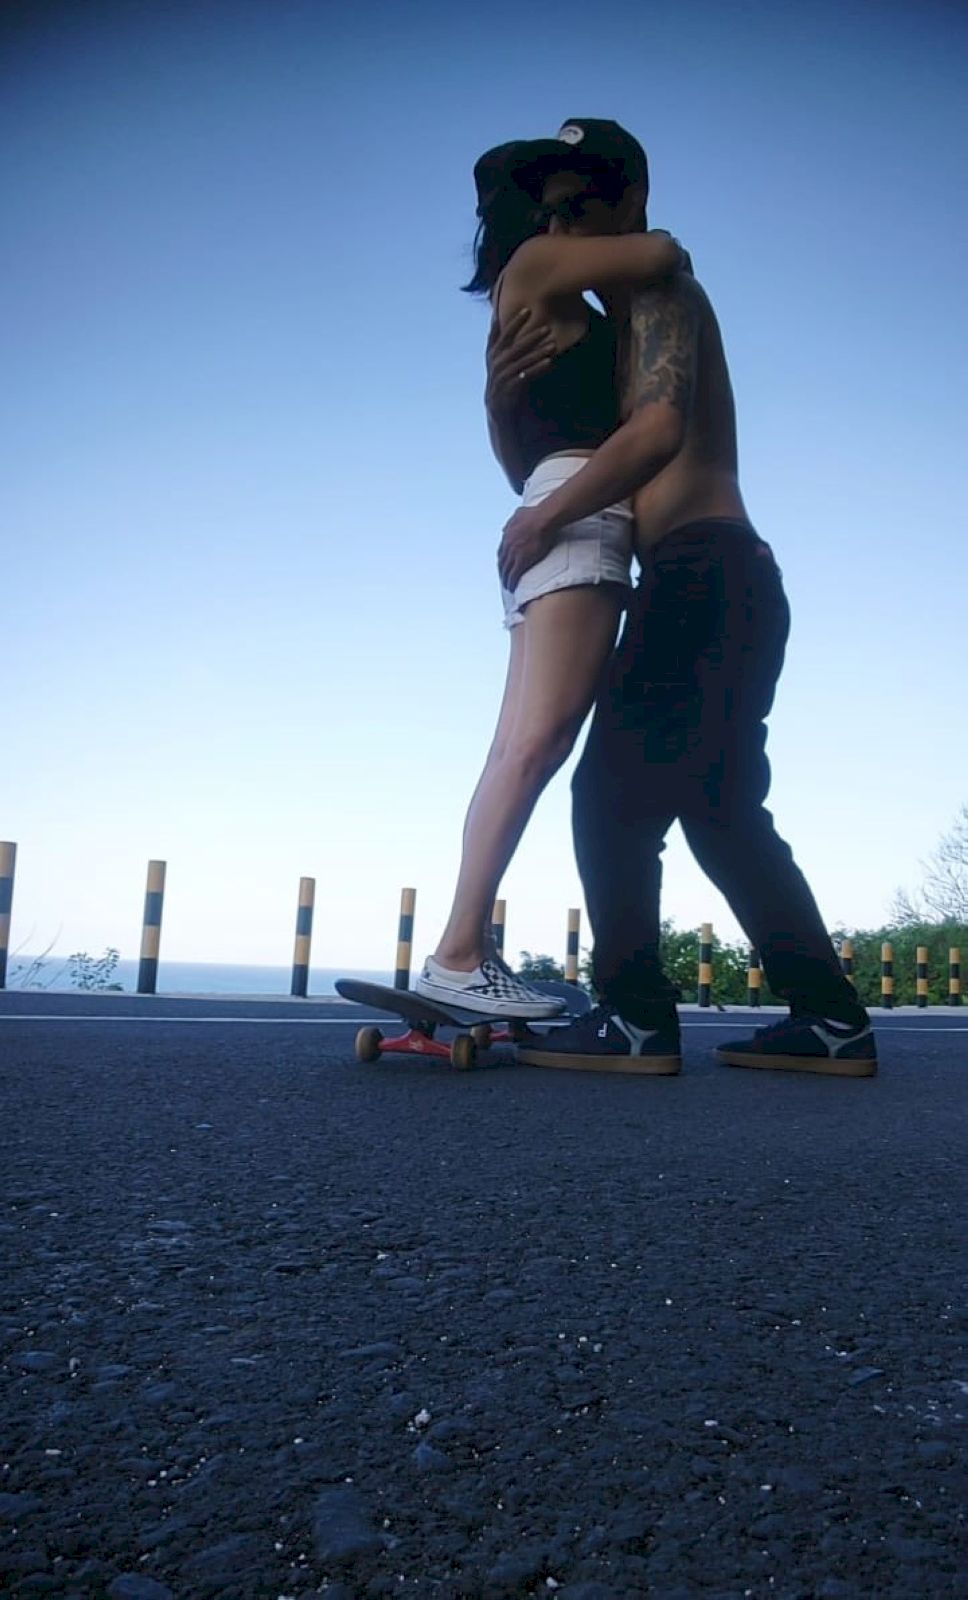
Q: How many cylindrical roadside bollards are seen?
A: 12